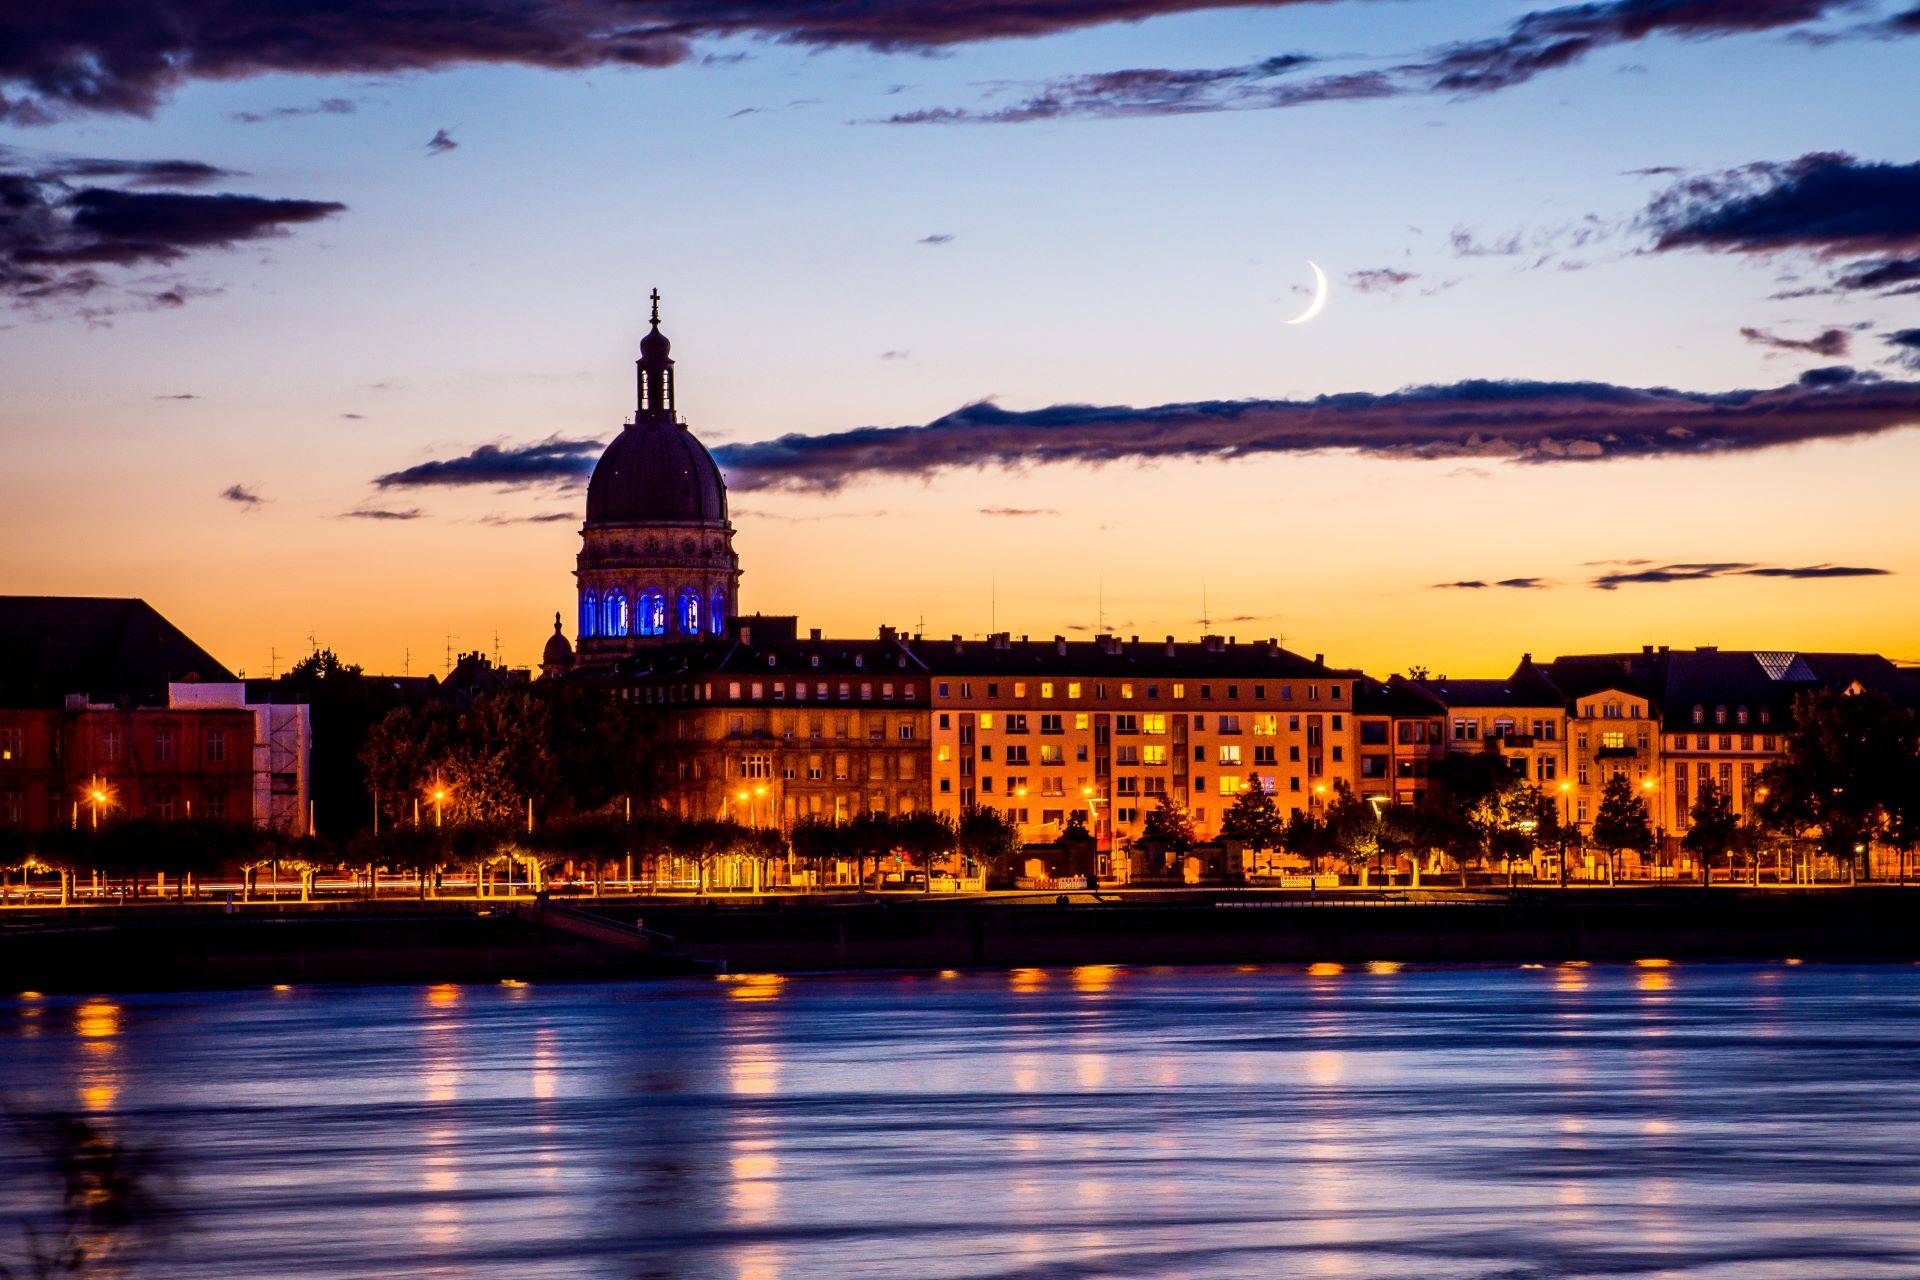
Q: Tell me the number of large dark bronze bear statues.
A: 0